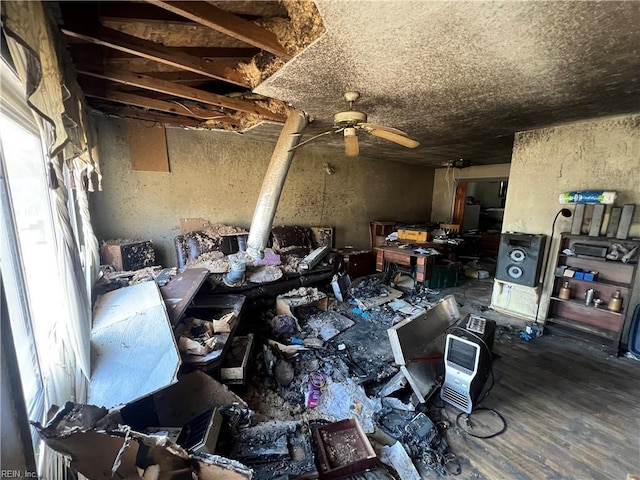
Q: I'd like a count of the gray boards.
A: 4